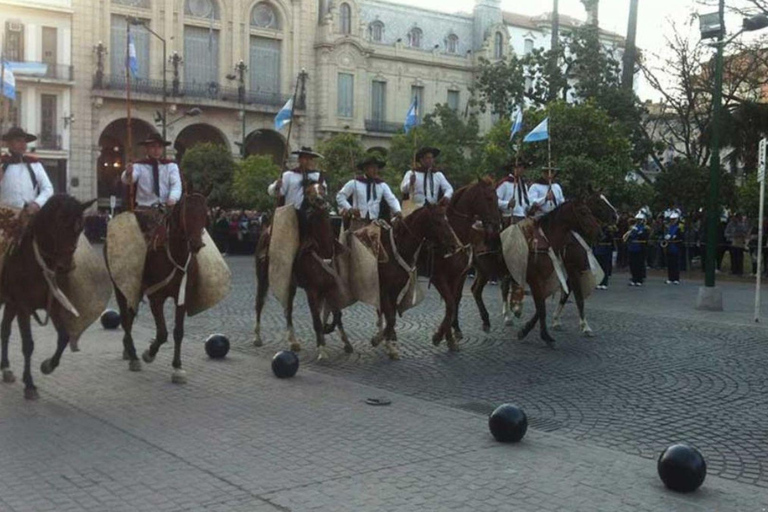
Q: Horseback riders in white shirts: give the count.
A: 7